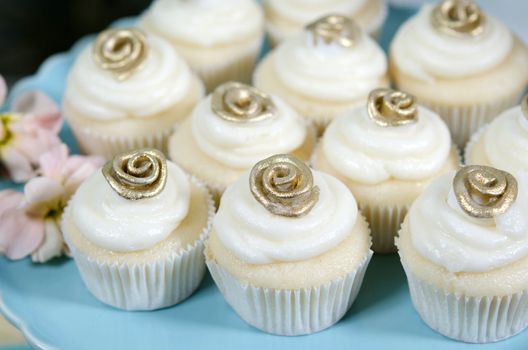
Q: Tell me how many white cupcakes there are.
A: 11